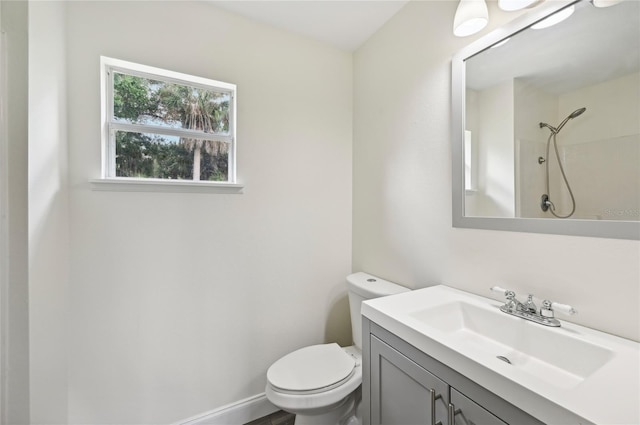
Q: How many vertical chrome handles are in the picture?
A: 2